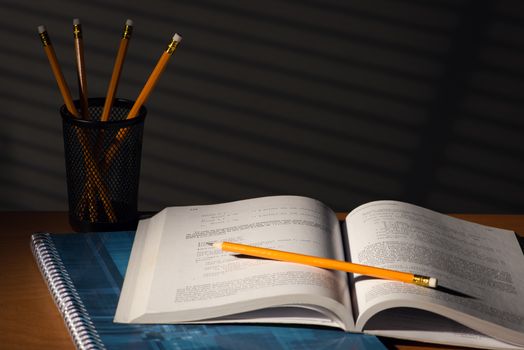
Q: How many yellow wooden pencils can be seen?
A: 5